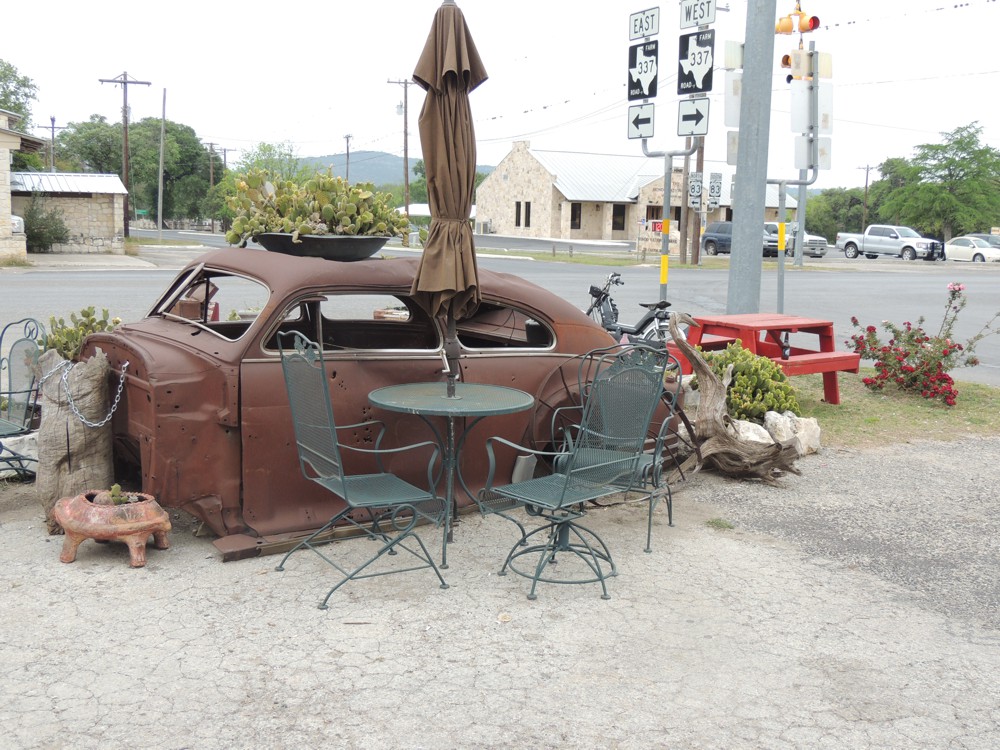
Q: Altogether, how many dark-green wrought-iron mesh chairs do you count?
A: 4